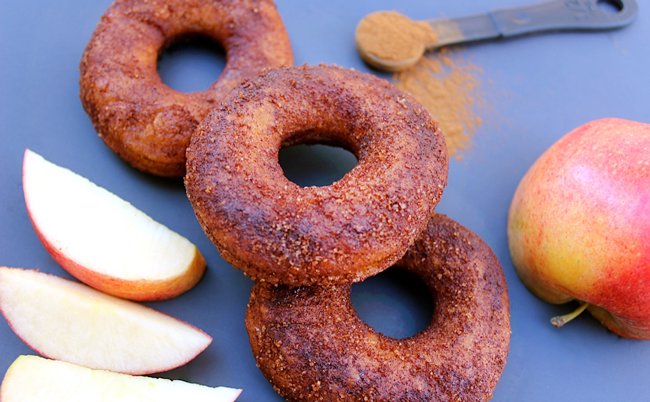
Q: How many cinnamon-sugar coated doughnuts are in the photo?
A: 3